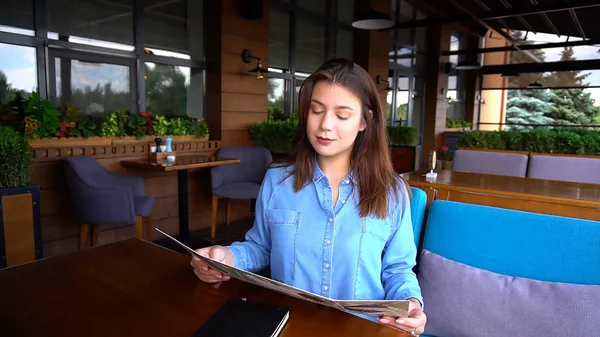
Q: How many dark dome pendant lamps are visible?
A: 4